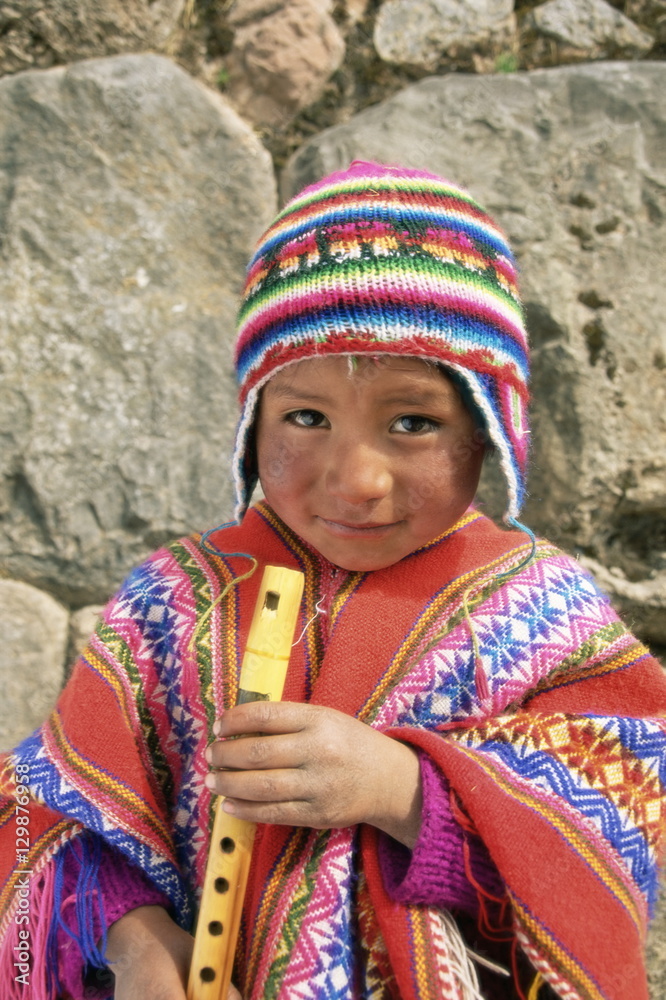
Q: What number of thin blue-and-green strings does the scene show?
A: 2